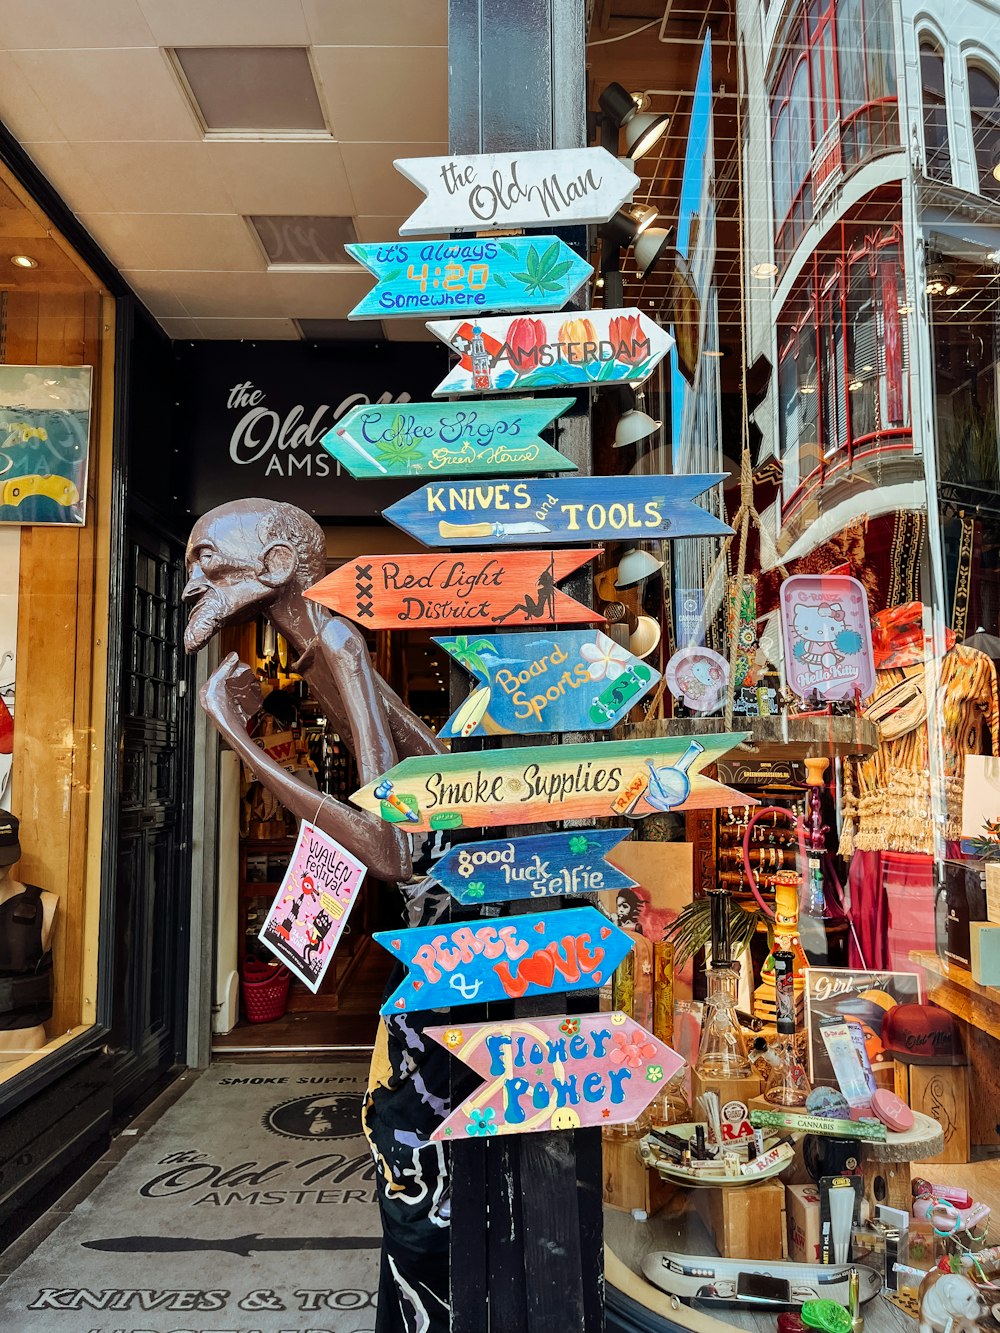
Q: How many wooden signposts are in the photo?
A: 11